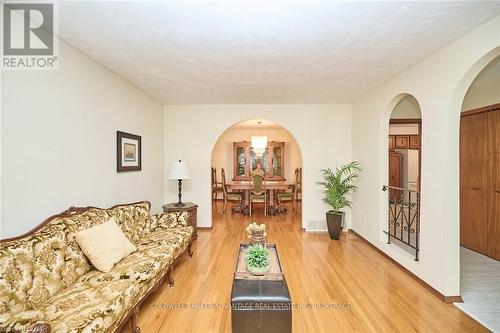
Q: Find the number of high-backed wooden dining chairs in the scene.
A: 5